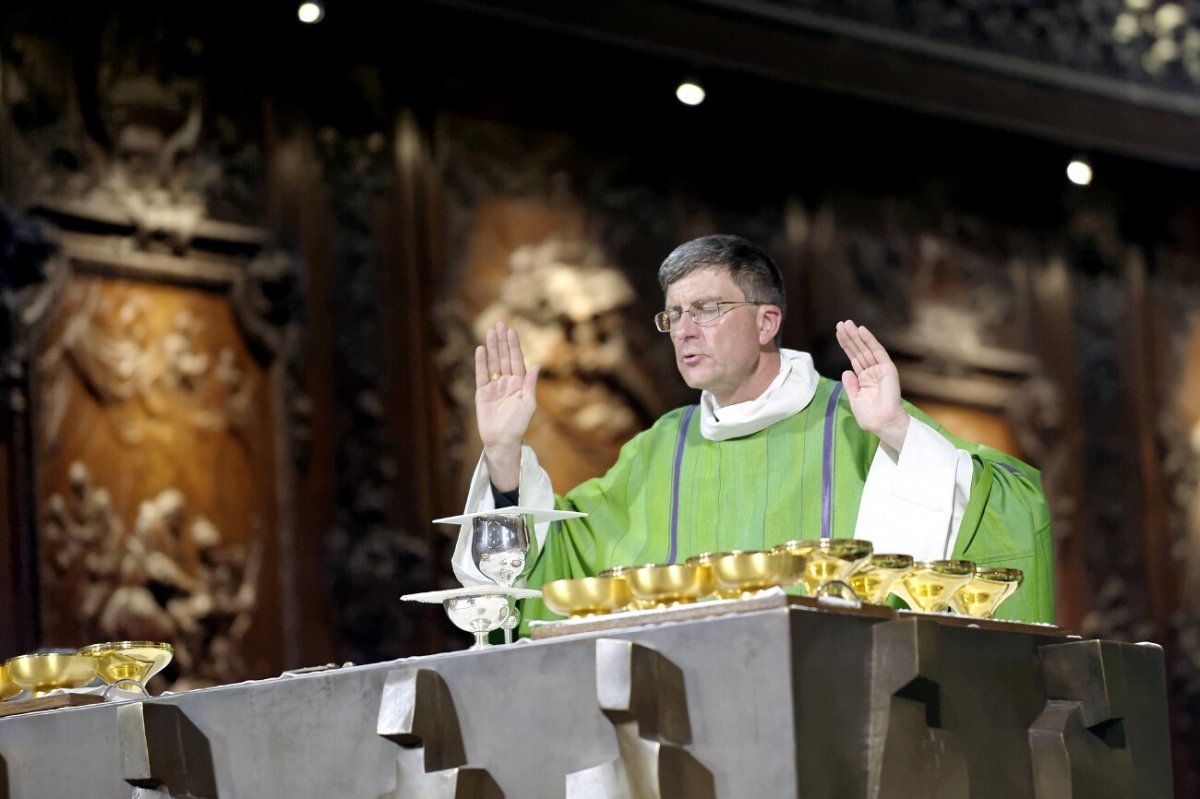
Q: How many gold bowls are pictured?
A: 12